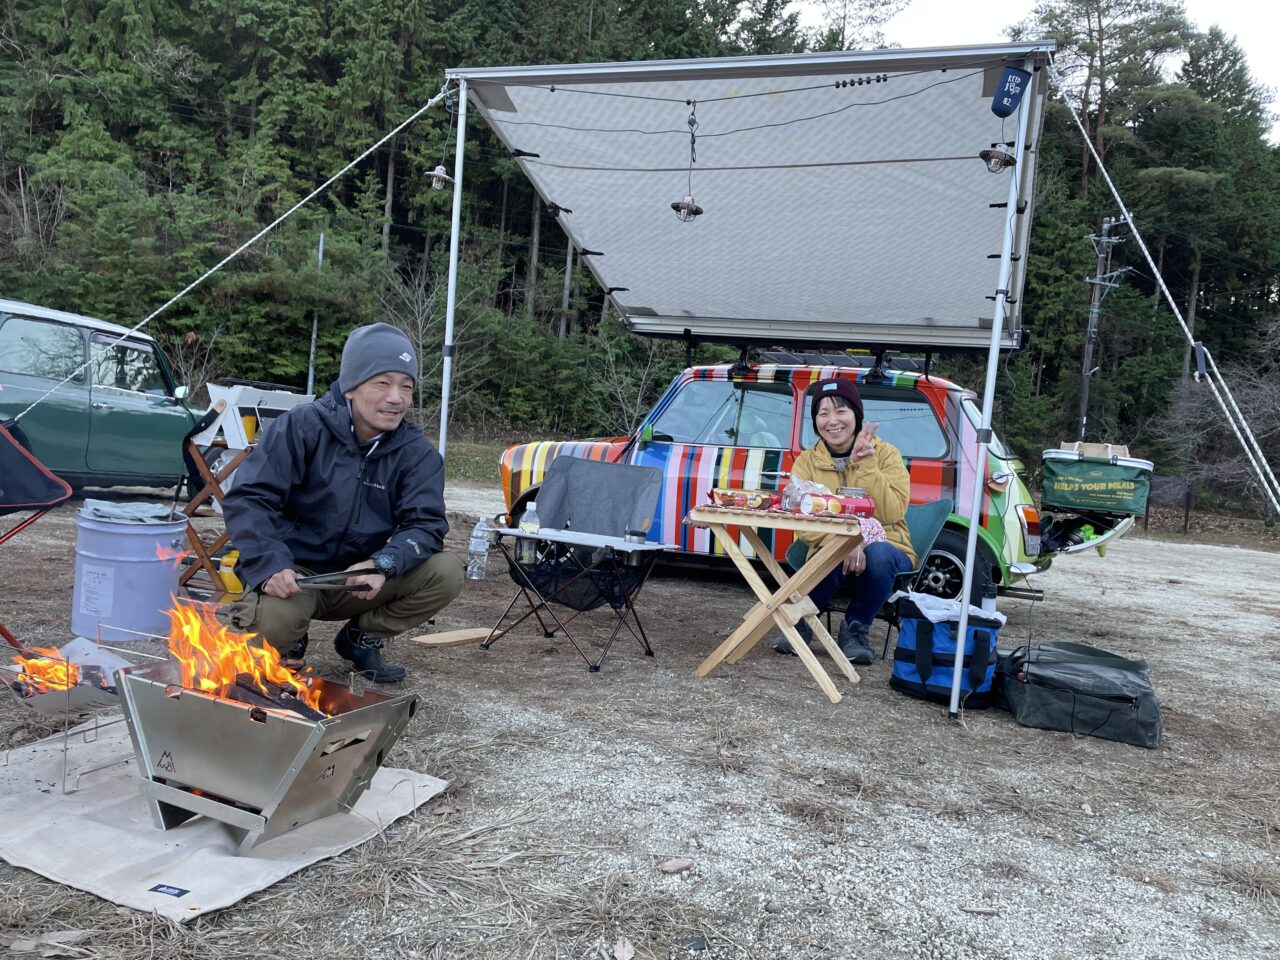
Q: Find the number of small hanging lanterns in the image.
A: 3